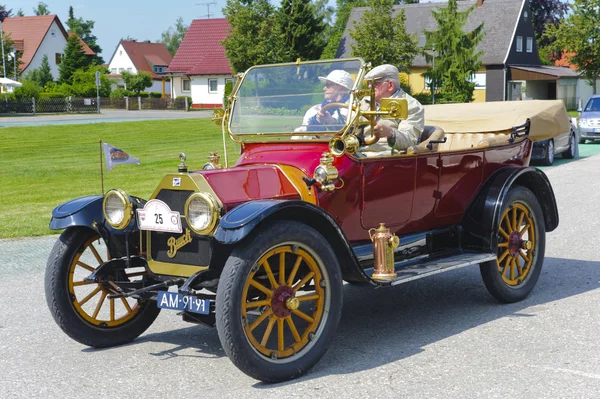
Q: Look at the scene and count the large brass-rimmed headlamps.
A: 2